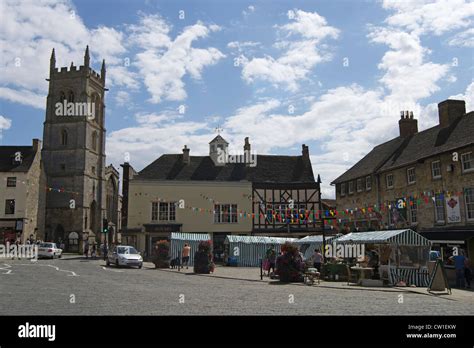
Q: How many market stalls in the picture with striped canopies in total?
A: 4